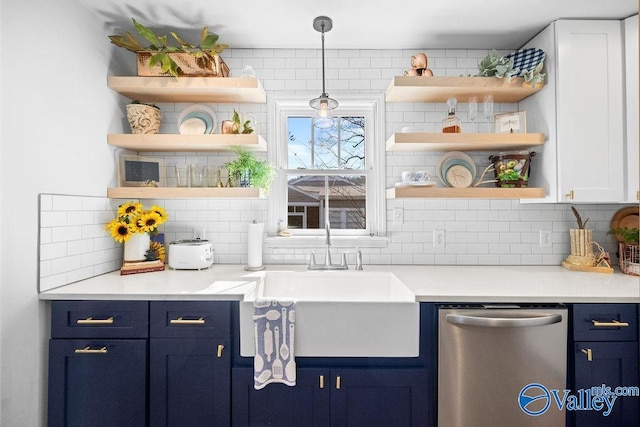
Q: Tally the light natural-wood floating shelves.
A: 6